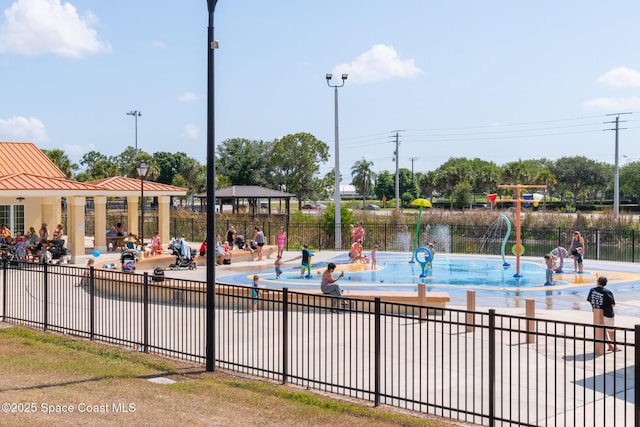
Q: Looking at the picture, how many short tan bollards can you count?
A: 4